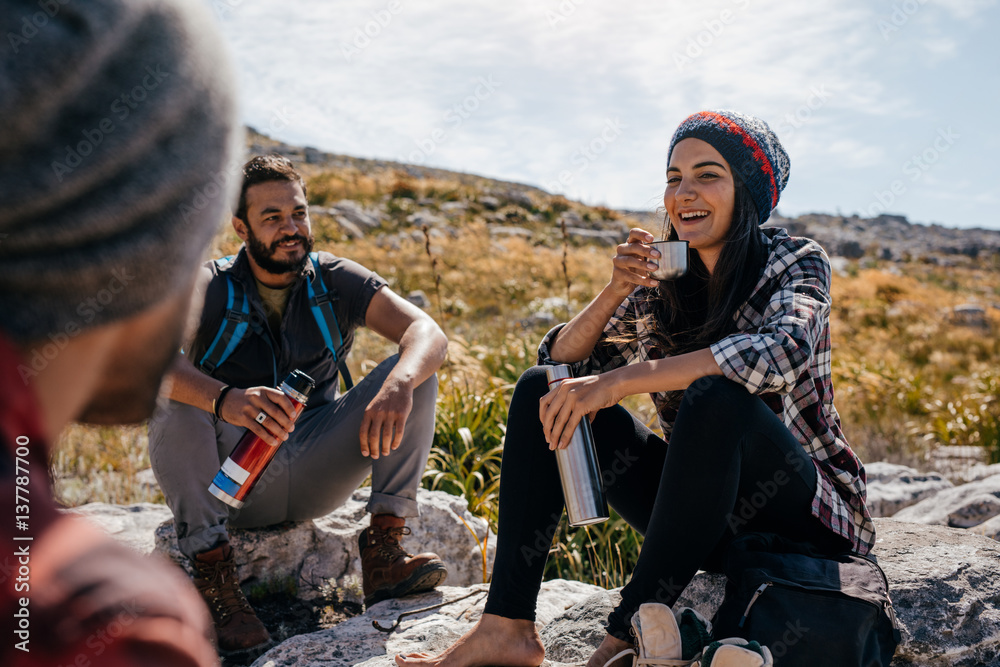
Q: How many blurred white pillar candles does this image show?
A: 0